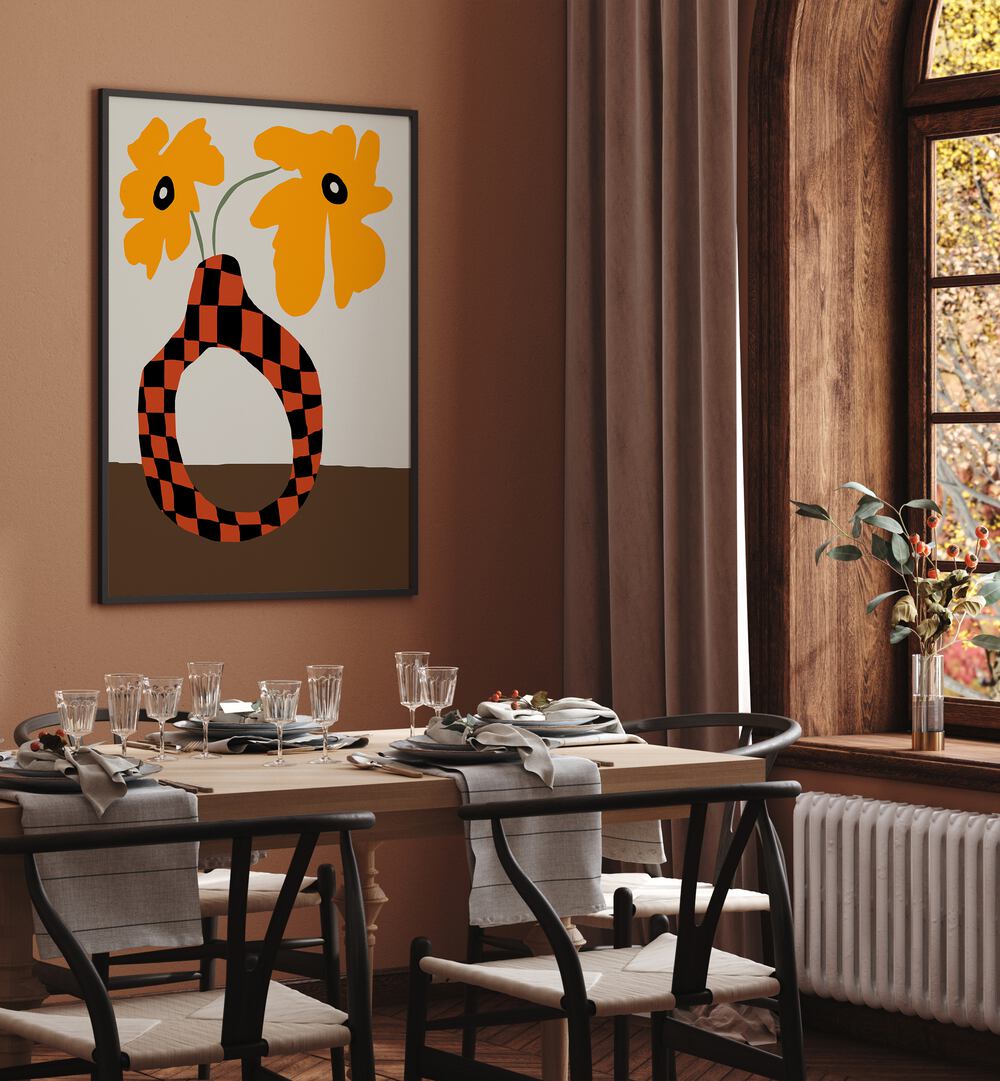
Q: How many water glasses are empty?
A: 8